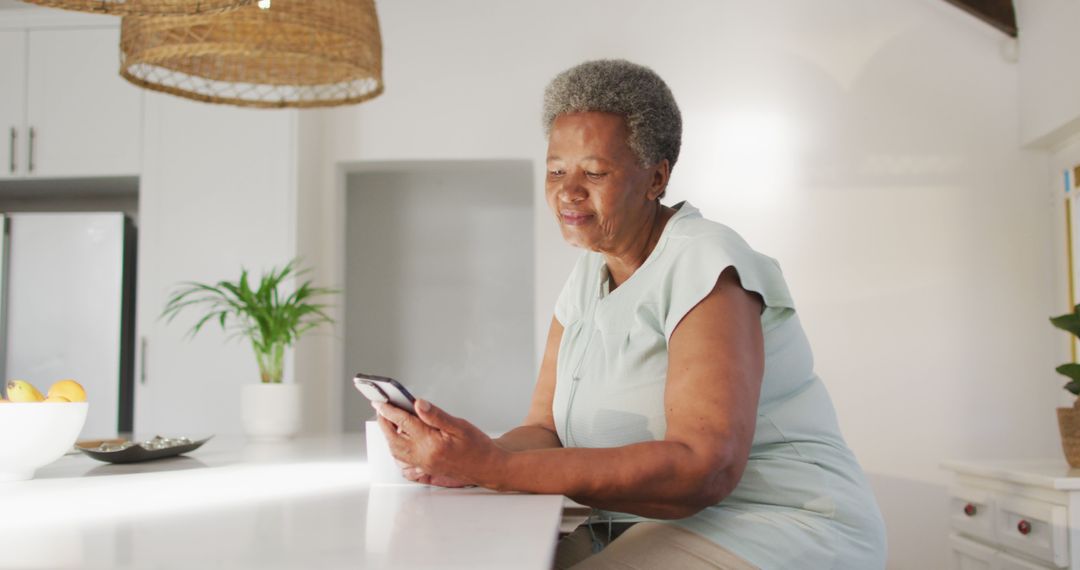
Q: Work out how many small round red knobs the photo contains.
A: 2